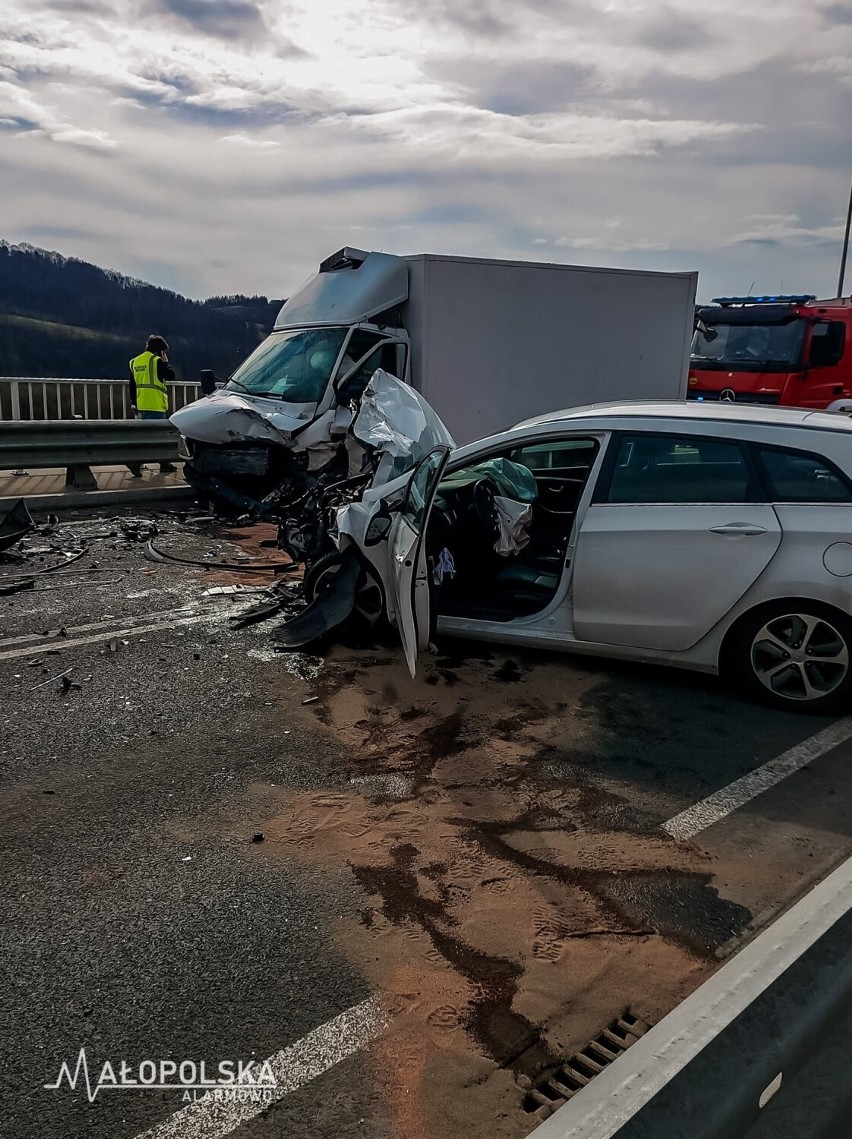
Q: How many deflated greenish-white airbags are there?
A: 2